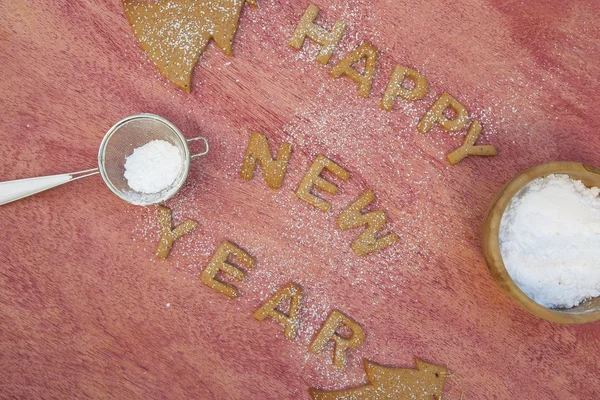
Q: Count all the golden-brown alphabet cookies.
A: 12